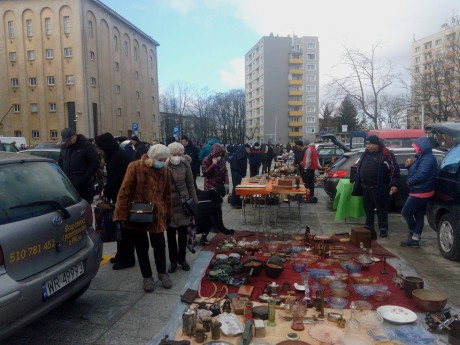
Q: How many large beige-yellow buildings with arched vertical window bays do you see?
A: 1